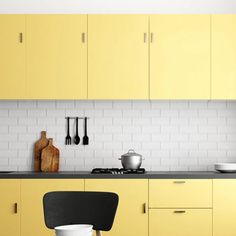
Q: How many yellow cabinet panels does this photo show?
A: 11